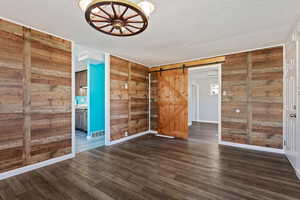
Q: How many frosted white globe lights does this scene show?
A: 2